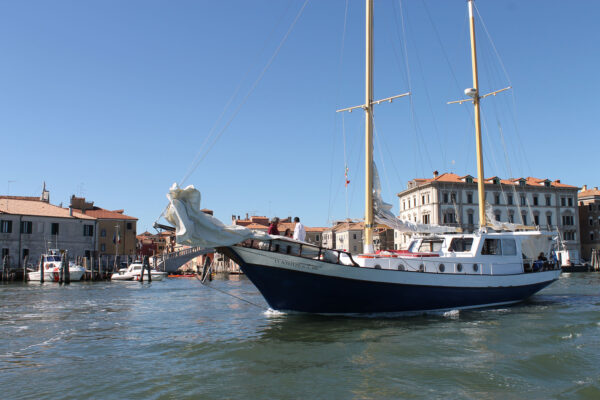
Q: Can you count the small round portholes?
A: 6